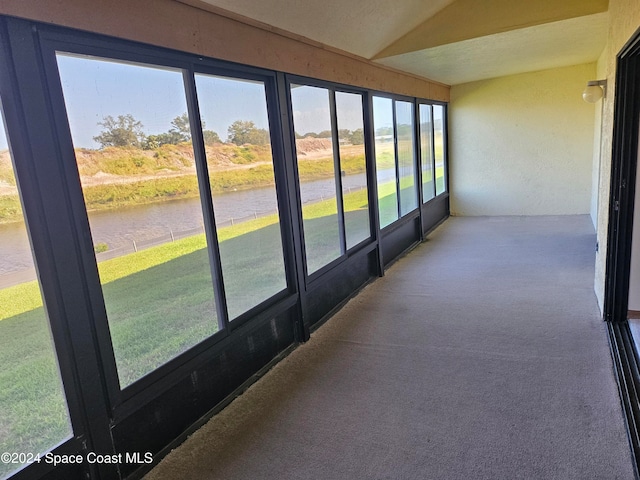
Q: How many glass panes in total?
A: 9